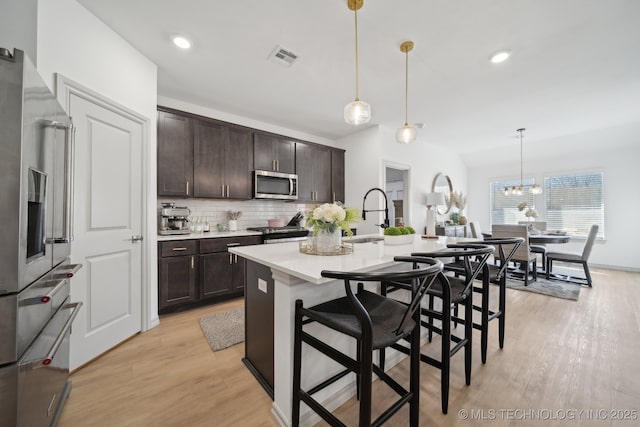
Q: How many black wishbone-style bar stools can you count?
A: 3